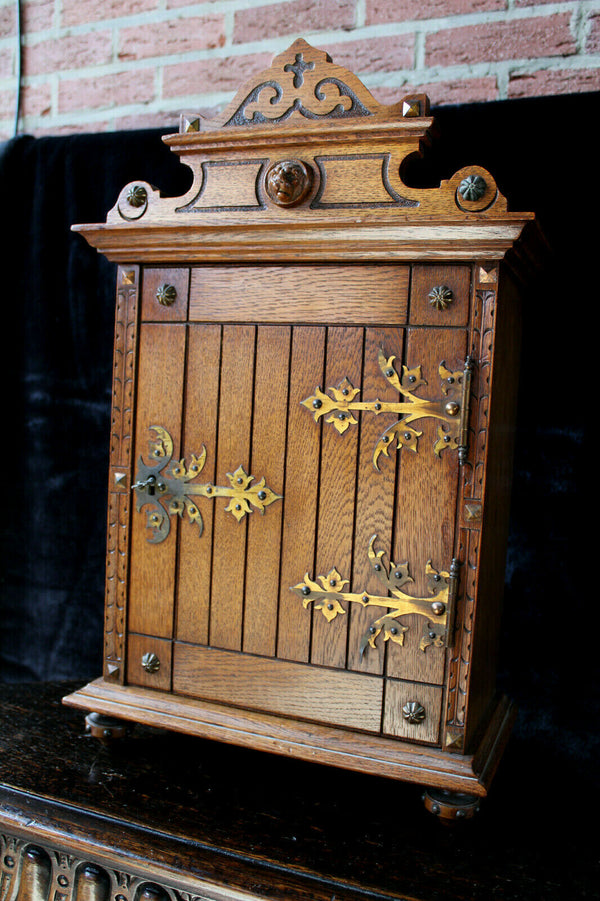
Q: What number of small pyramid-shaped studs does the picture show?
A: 8